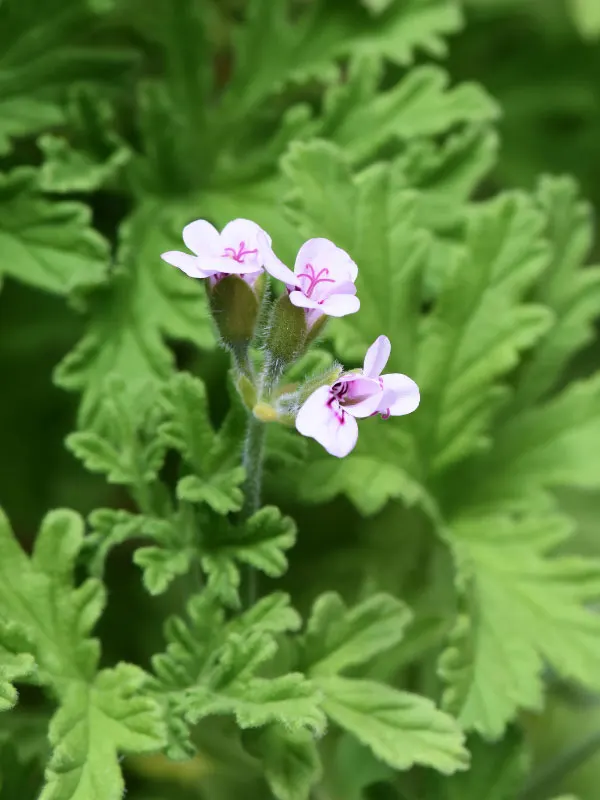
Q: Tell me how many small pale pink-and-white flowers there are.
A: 3